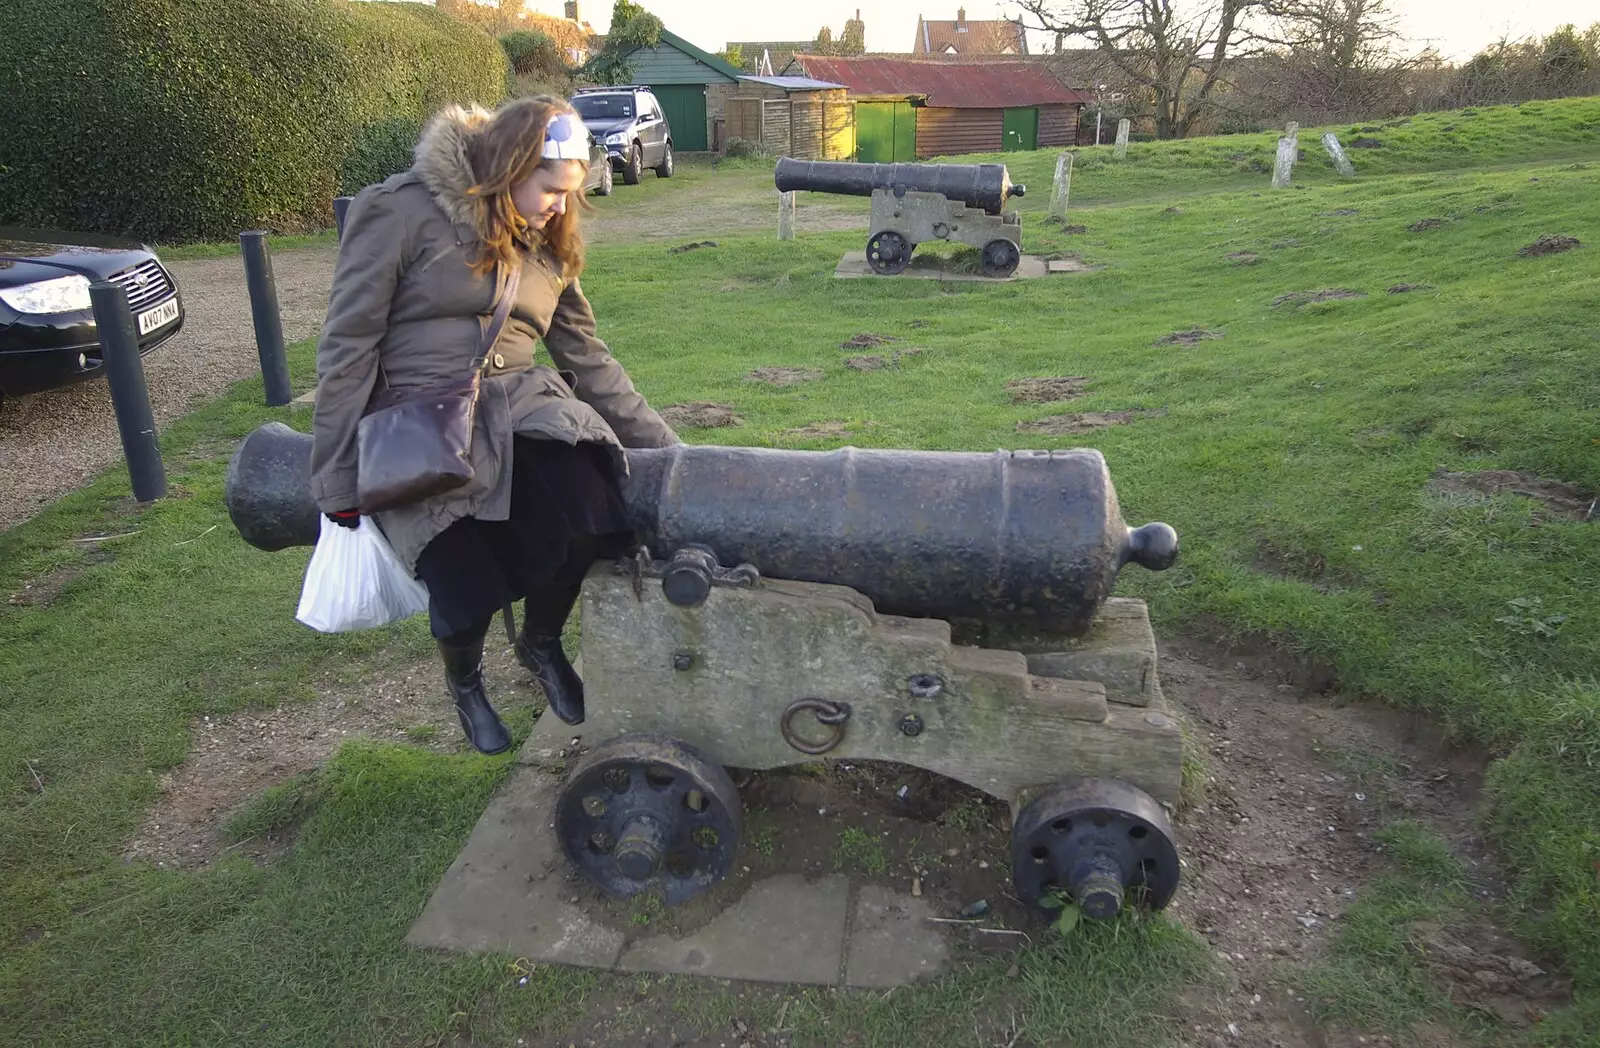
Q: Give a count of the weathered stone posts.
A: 6